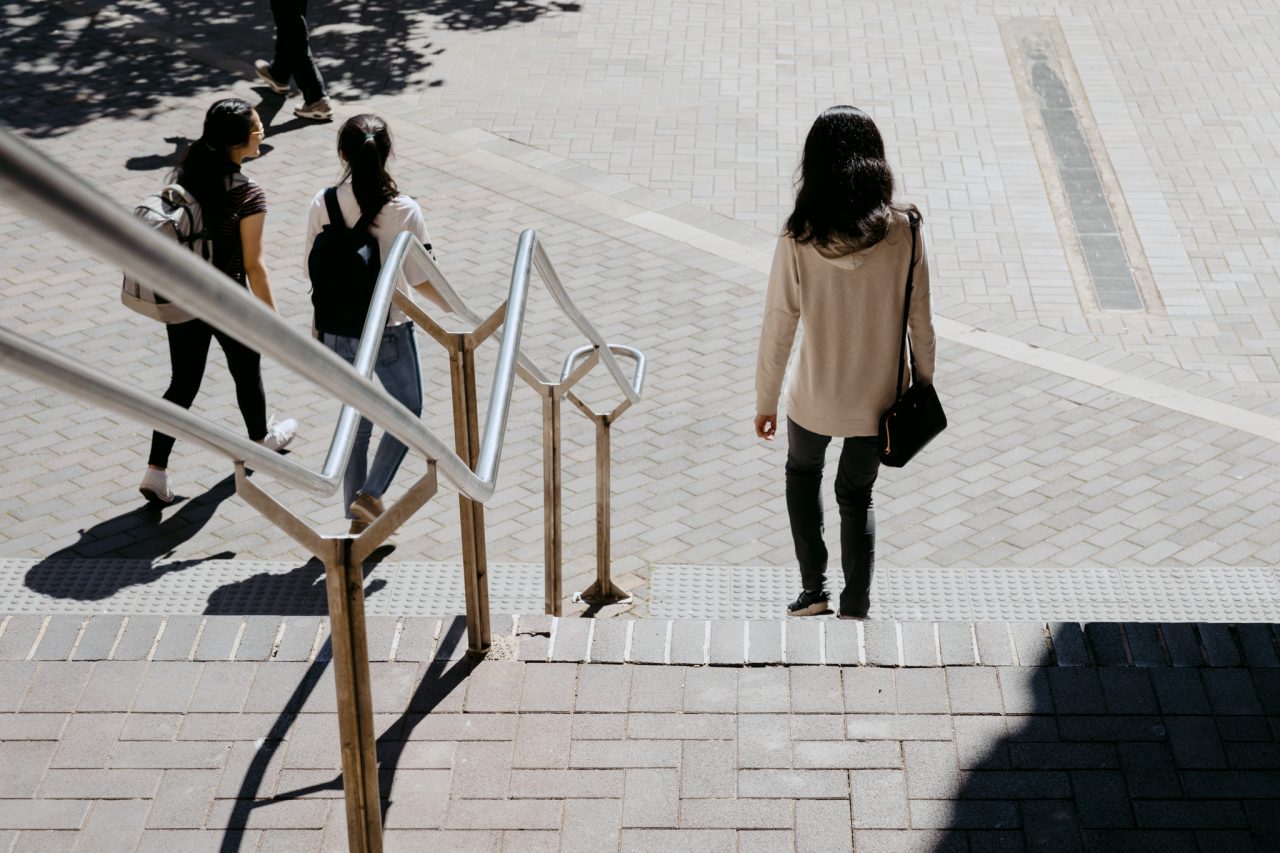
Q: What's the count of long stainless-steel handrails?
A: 2